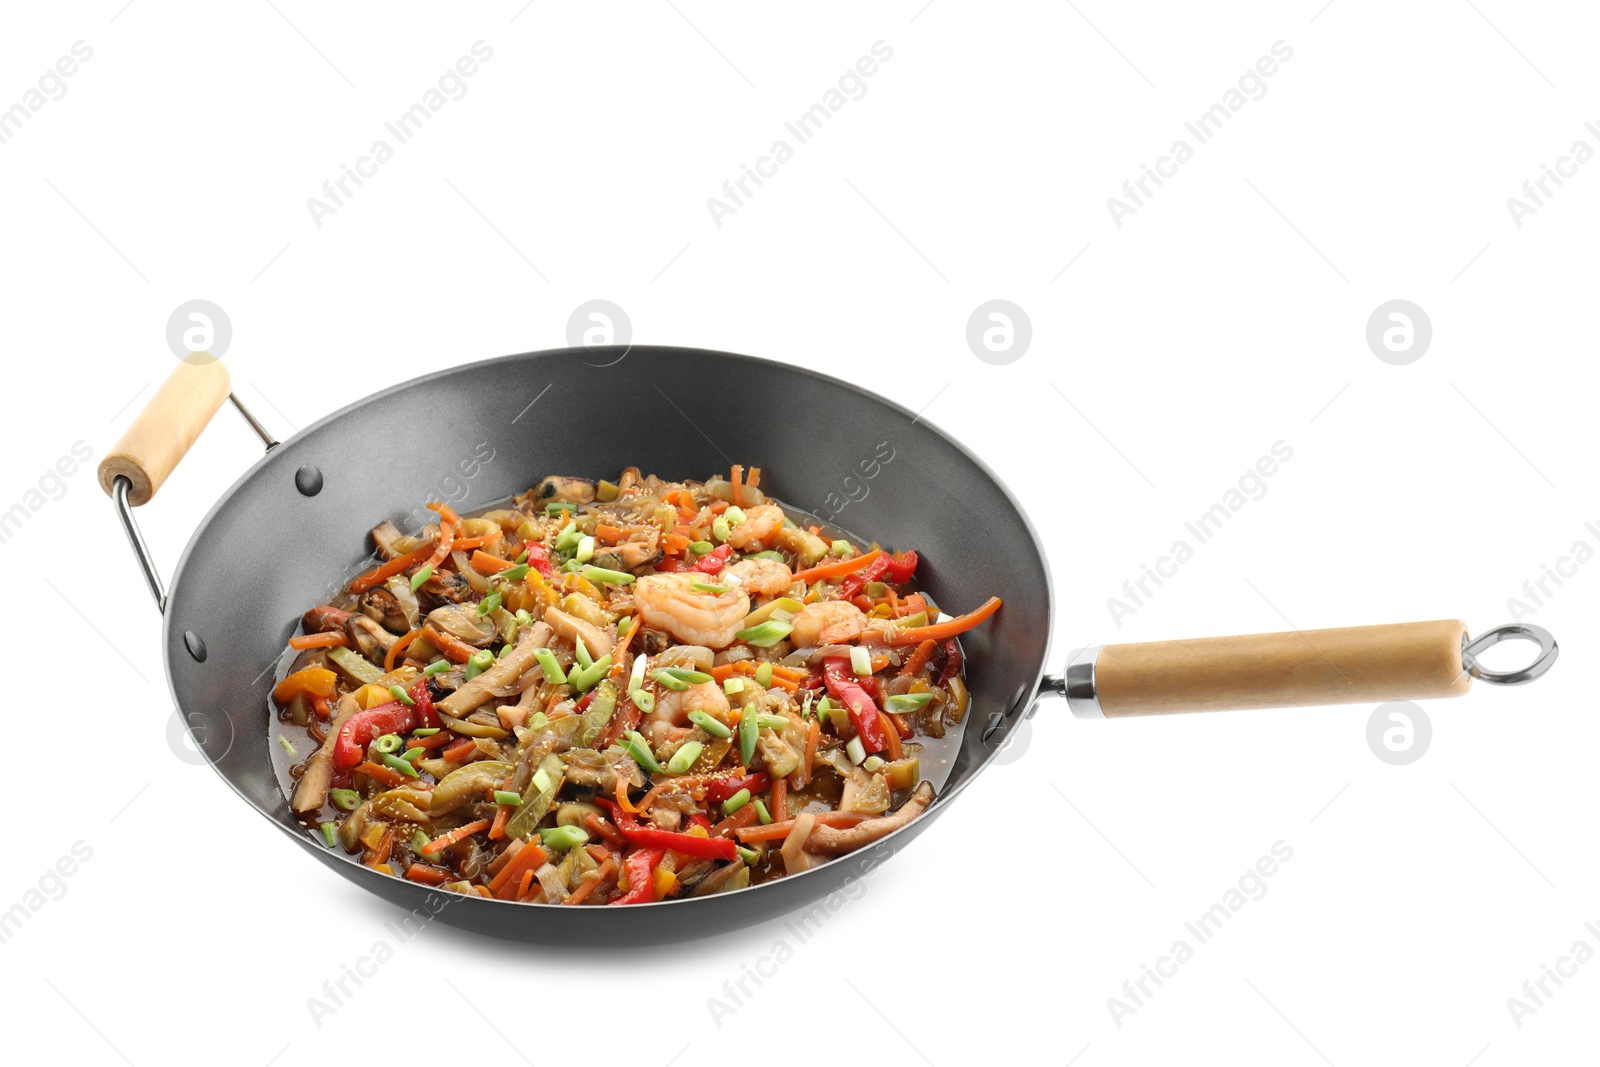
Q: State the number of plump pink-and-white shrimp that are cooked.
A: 5